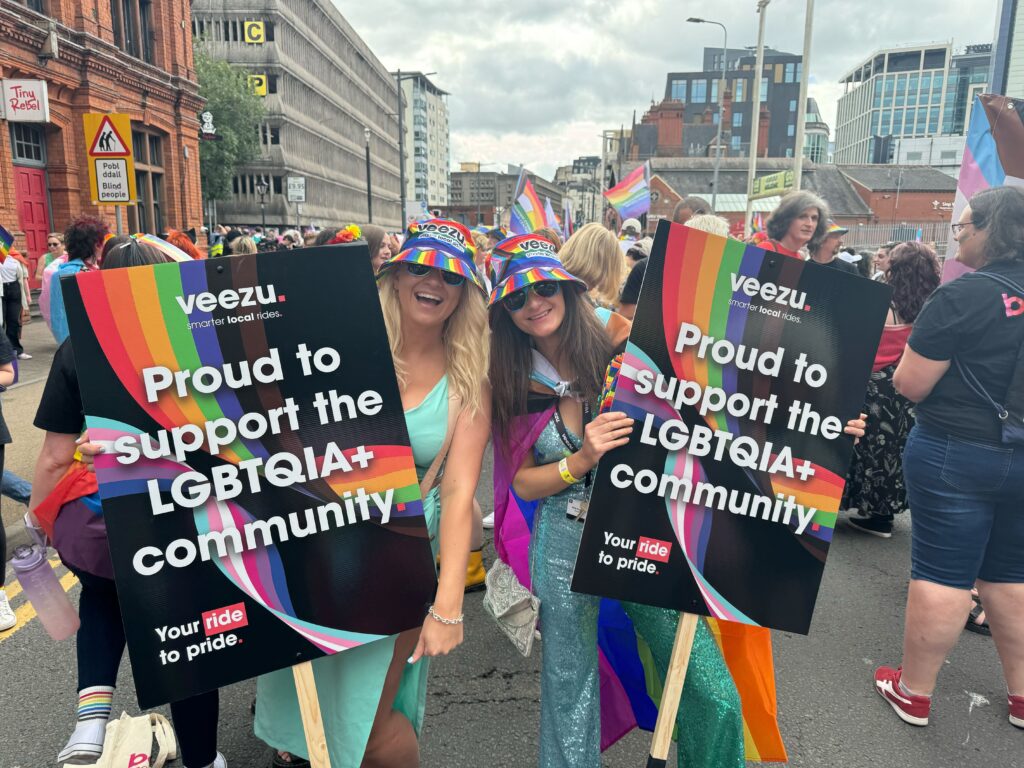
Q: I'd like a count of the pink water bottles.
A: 1